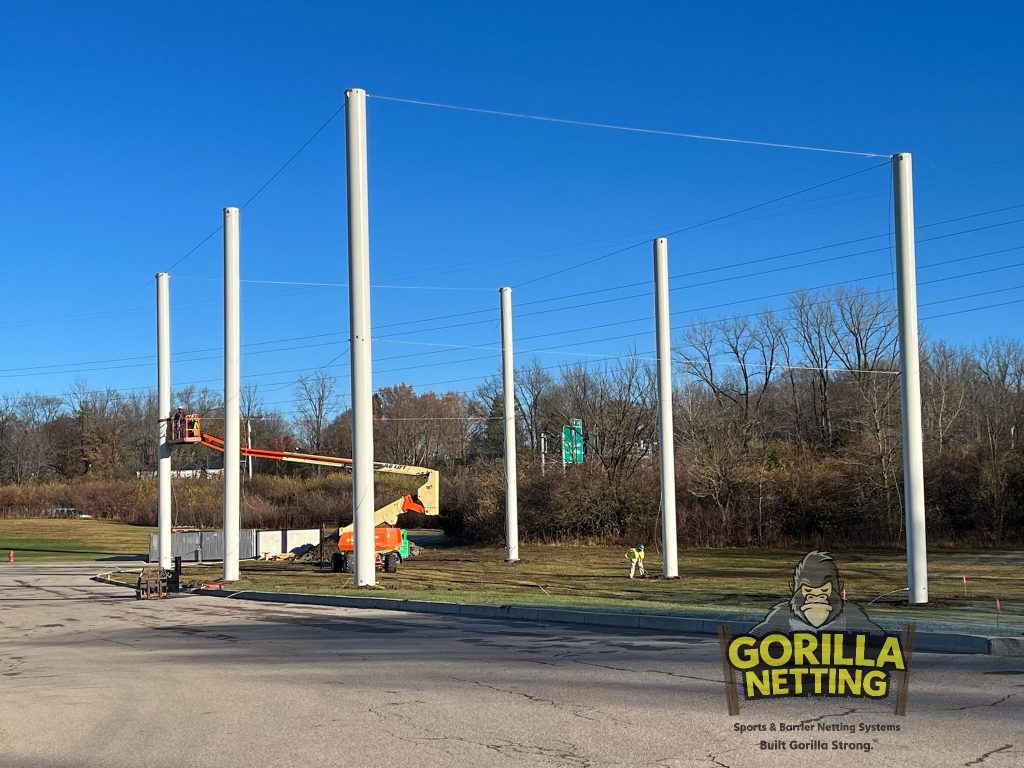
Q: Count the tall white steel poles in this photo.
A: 6